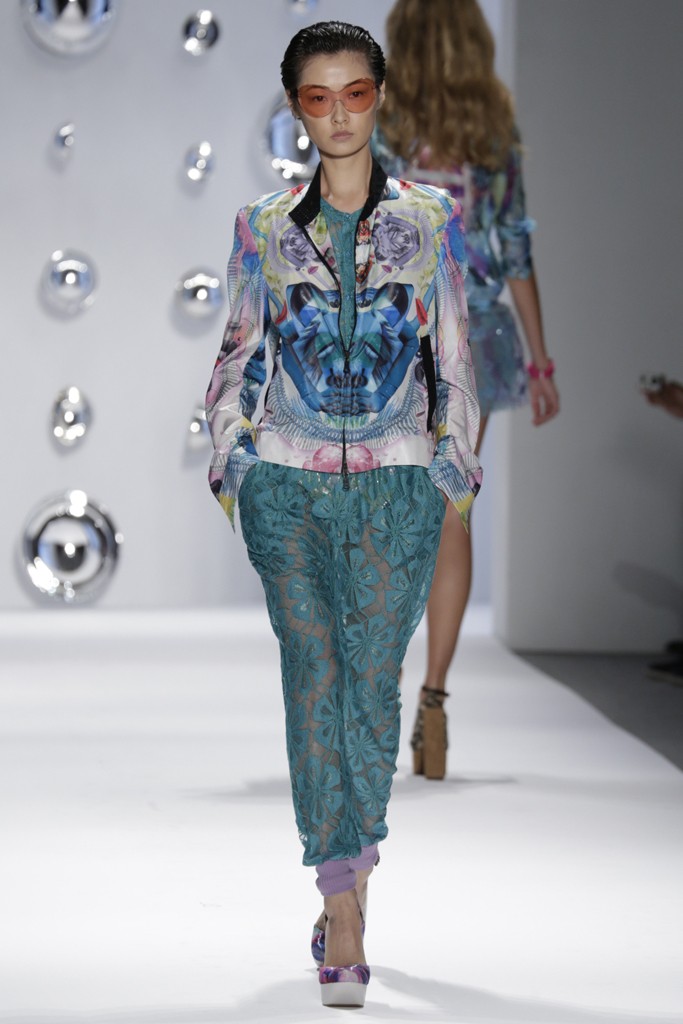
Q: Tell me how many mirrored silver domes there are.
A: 11